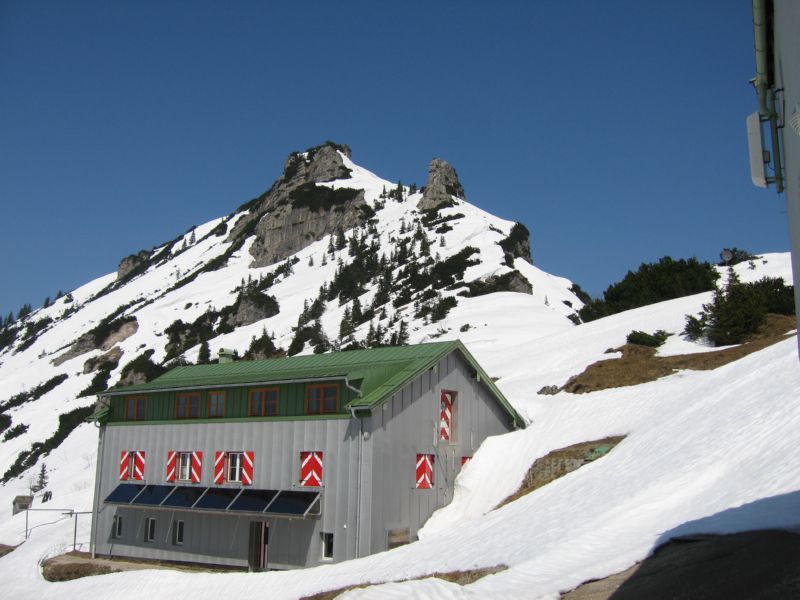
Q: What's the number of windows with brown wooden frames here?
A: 5